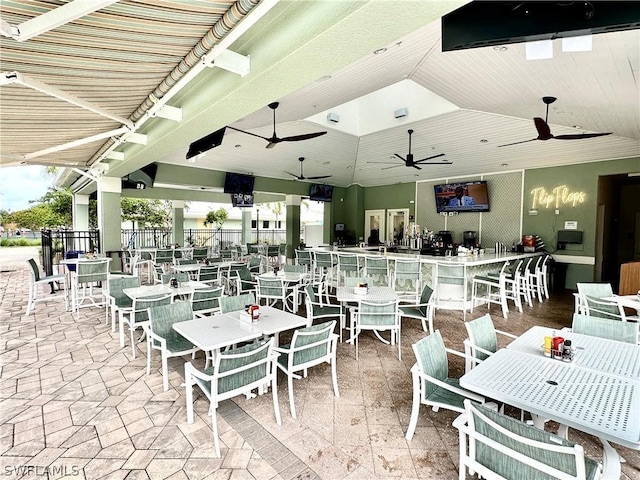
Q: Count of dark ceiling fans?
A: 4